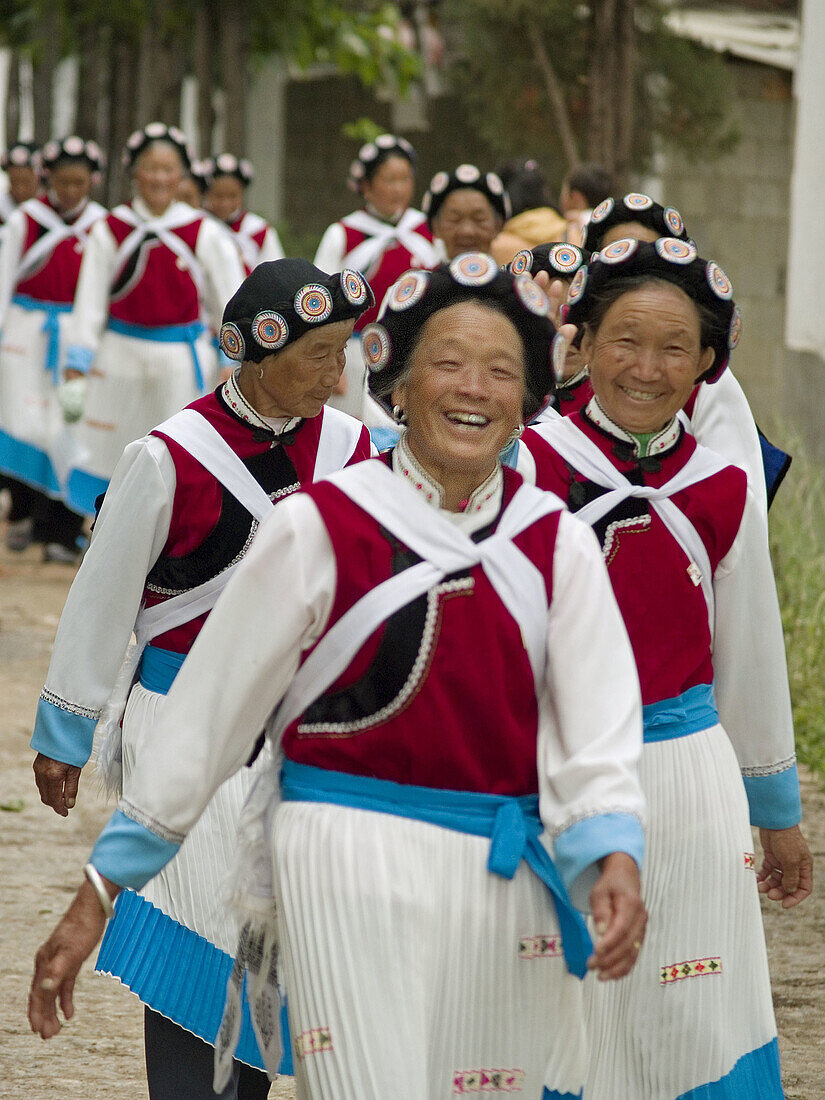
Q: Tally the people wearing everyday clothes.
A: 2